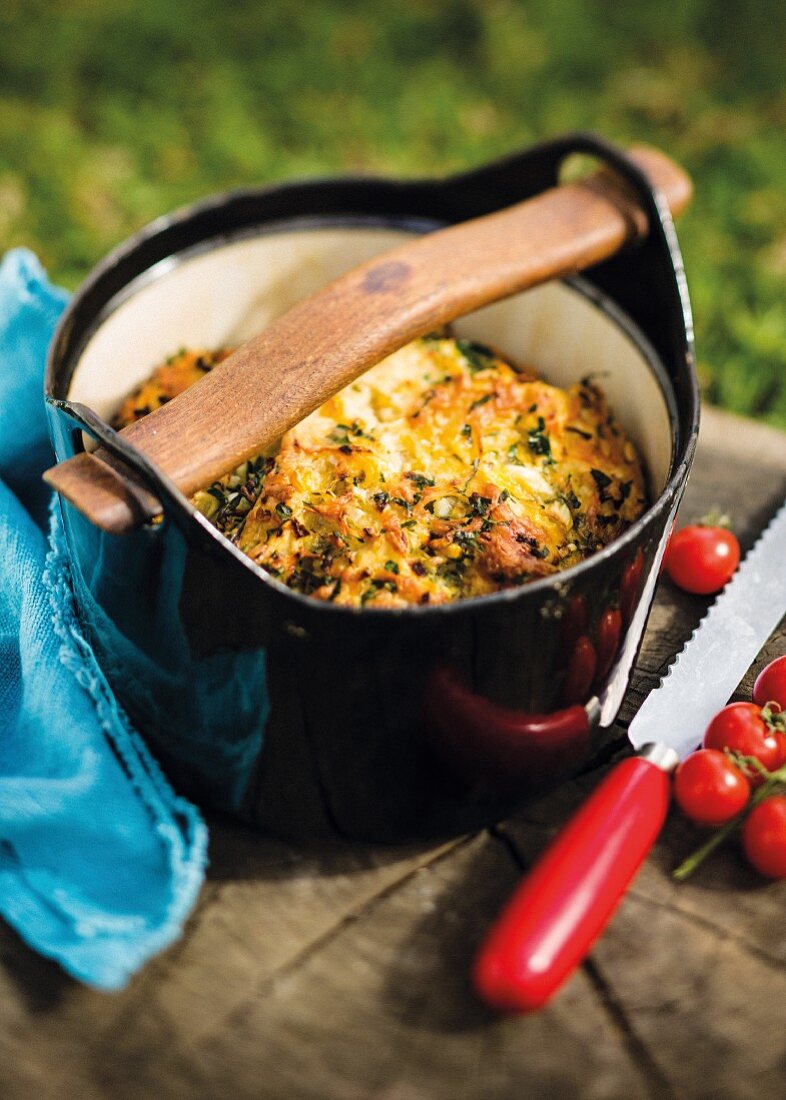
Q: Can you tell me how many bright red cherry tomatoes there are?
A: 5